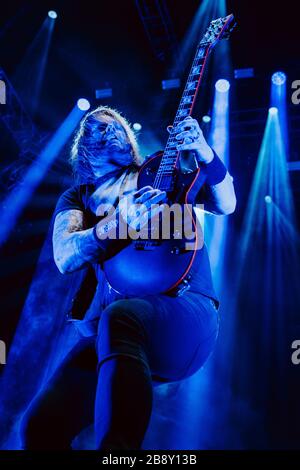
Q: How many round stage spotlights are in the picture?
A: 8